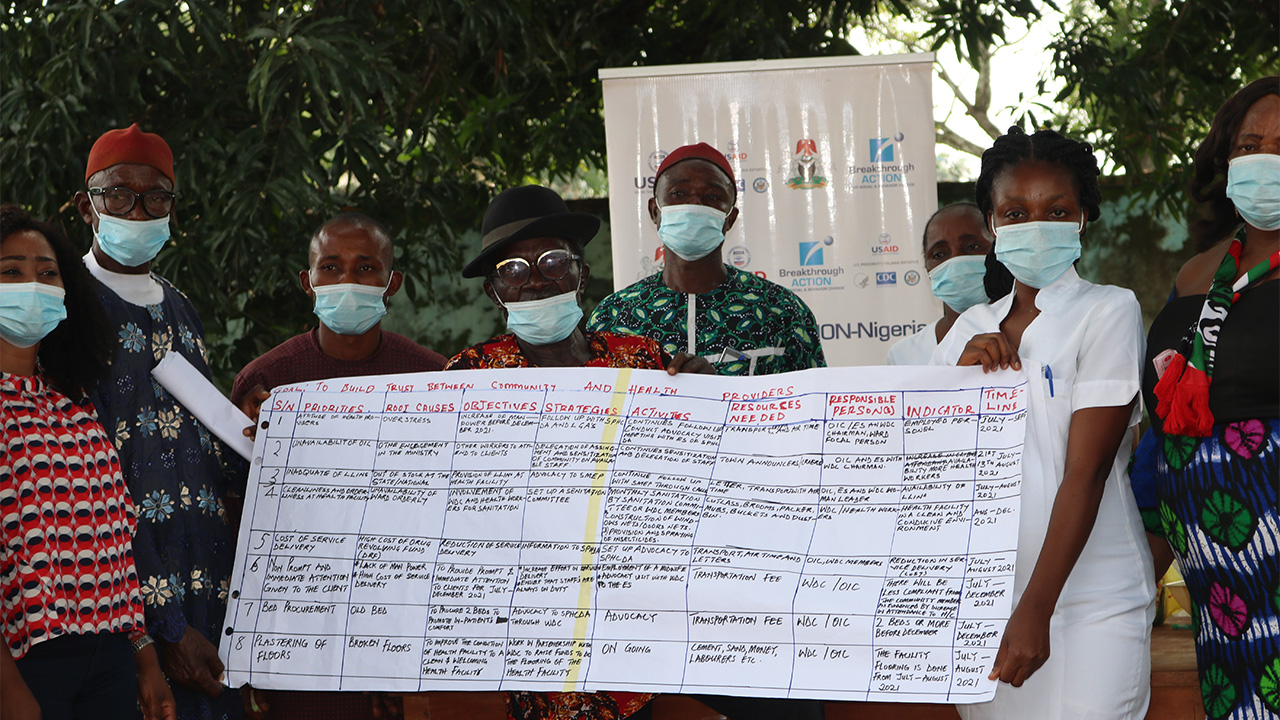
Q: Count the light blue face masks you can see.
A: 8